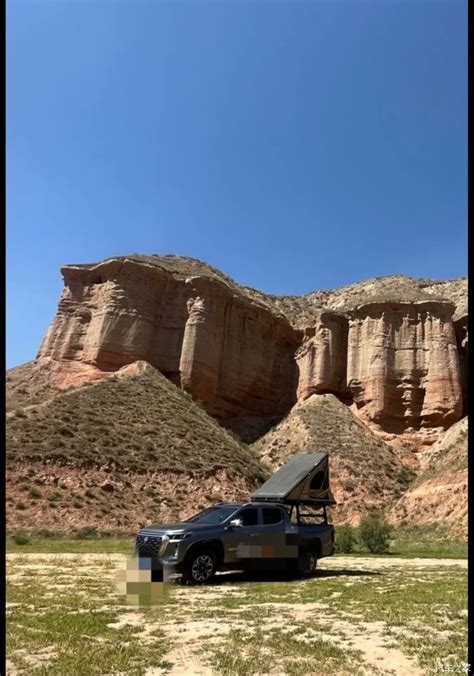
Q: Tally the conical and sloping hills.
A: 3